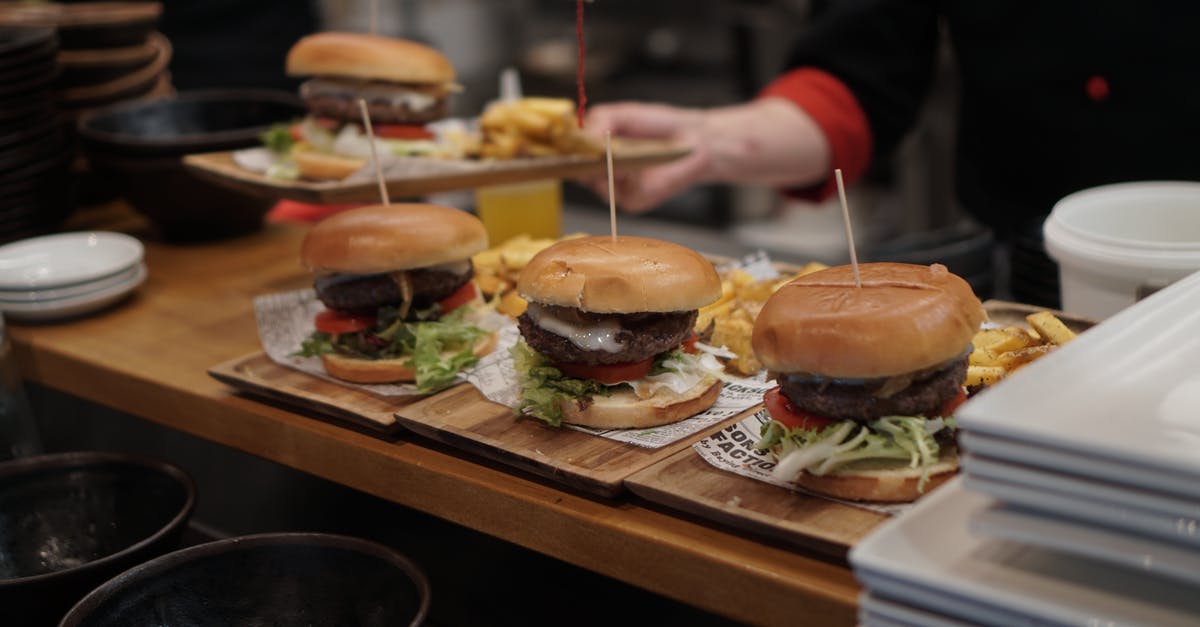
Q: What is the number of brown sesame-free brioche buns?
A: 4